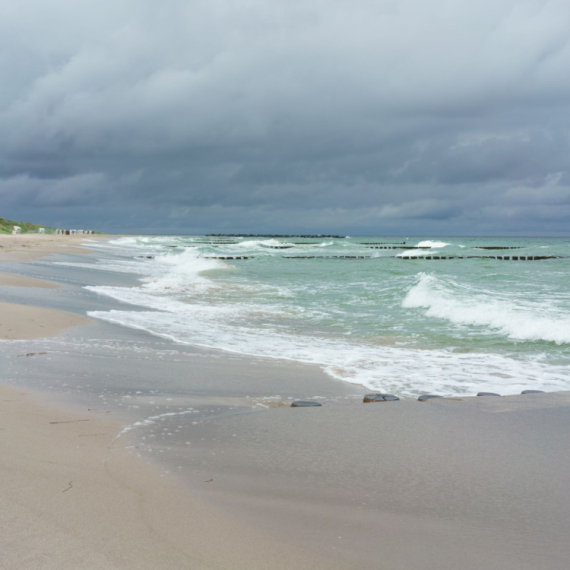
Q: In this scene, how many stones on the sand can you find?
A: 5